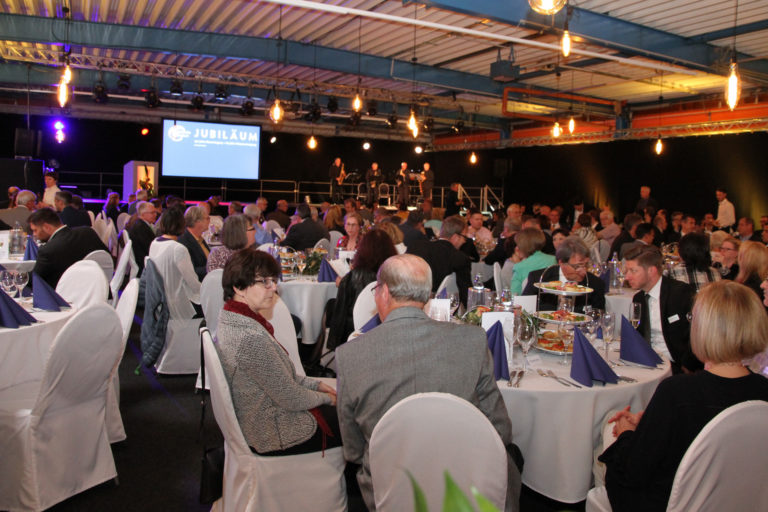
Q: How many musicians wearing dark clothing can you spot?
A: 4